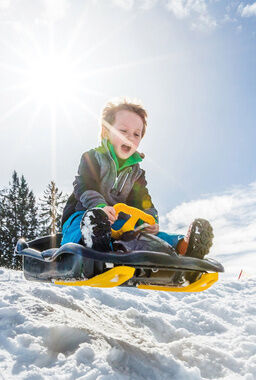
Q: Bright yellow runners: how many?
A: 2